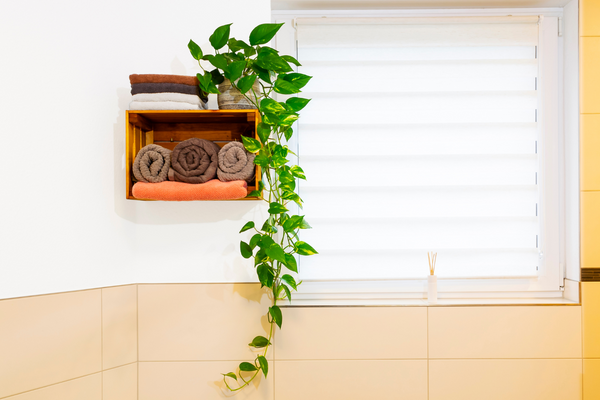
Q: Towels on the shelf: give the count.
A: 8